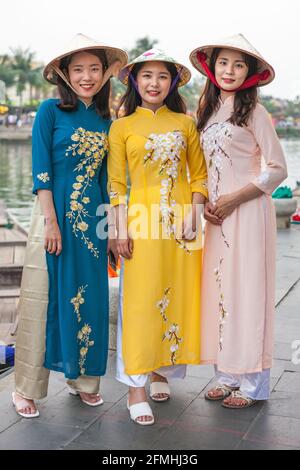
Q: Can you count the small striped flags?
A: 0